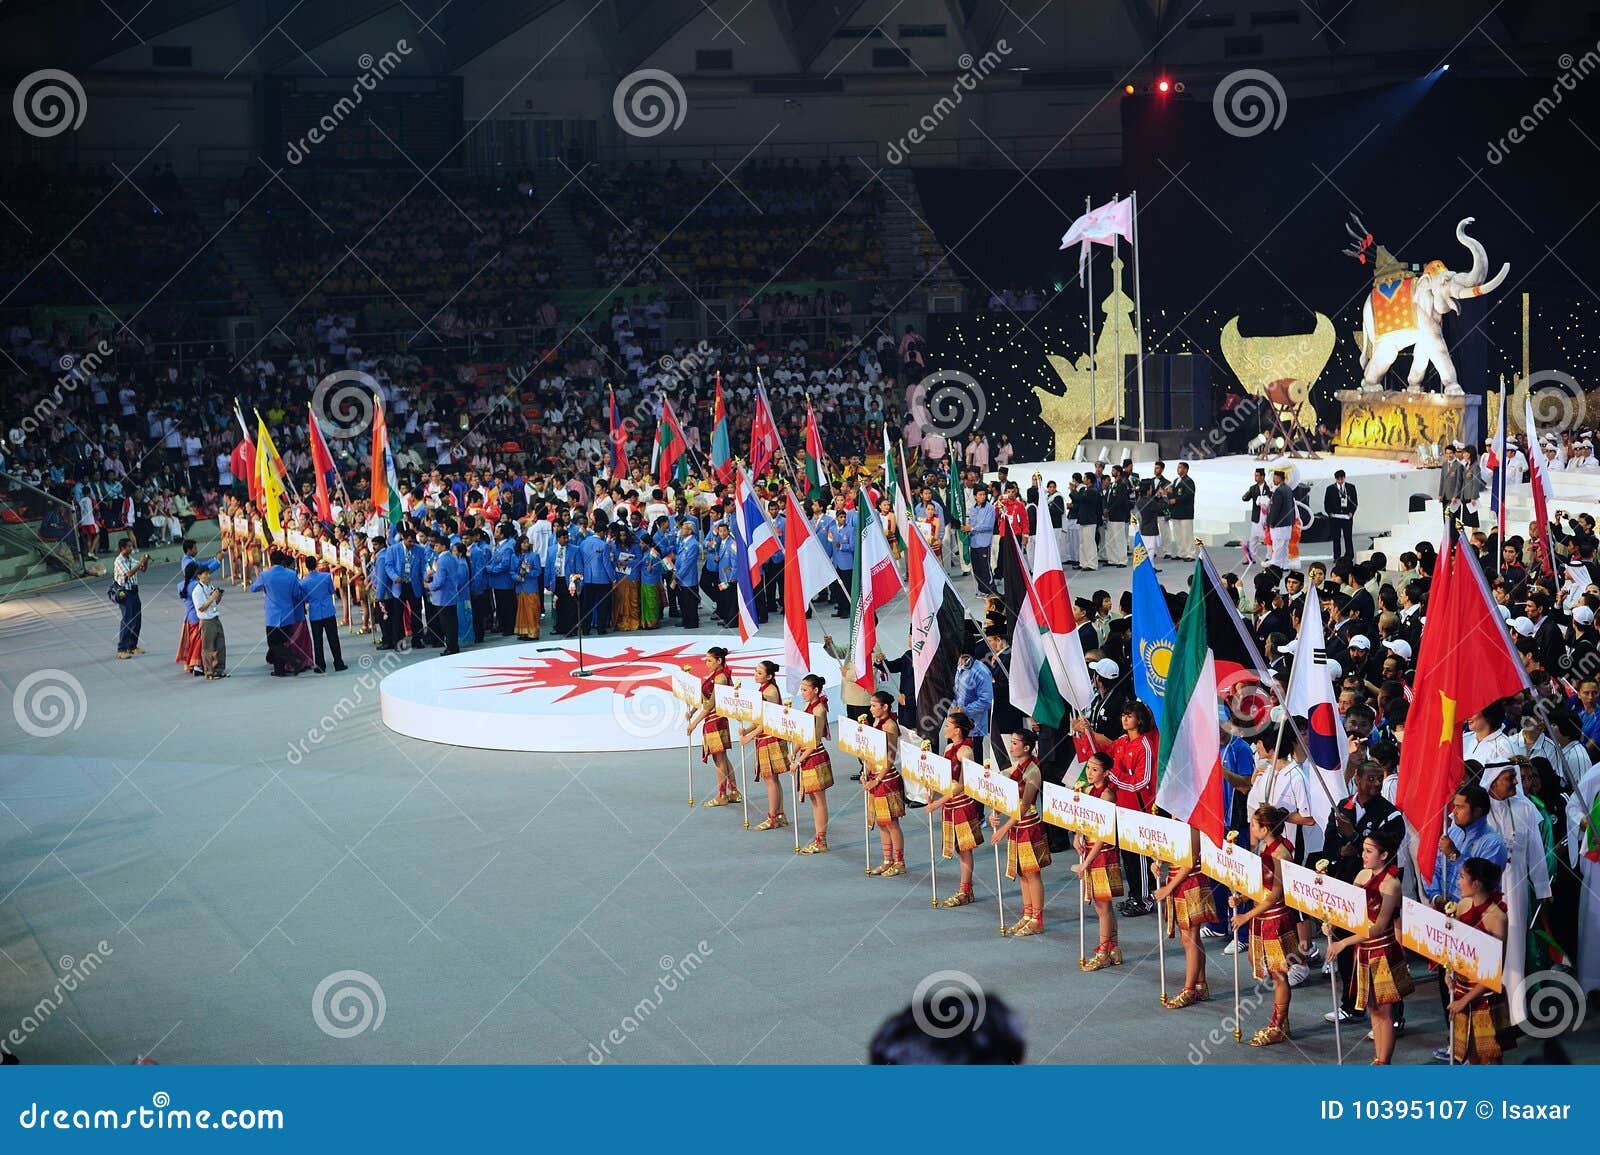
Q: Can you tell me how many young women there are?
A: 11